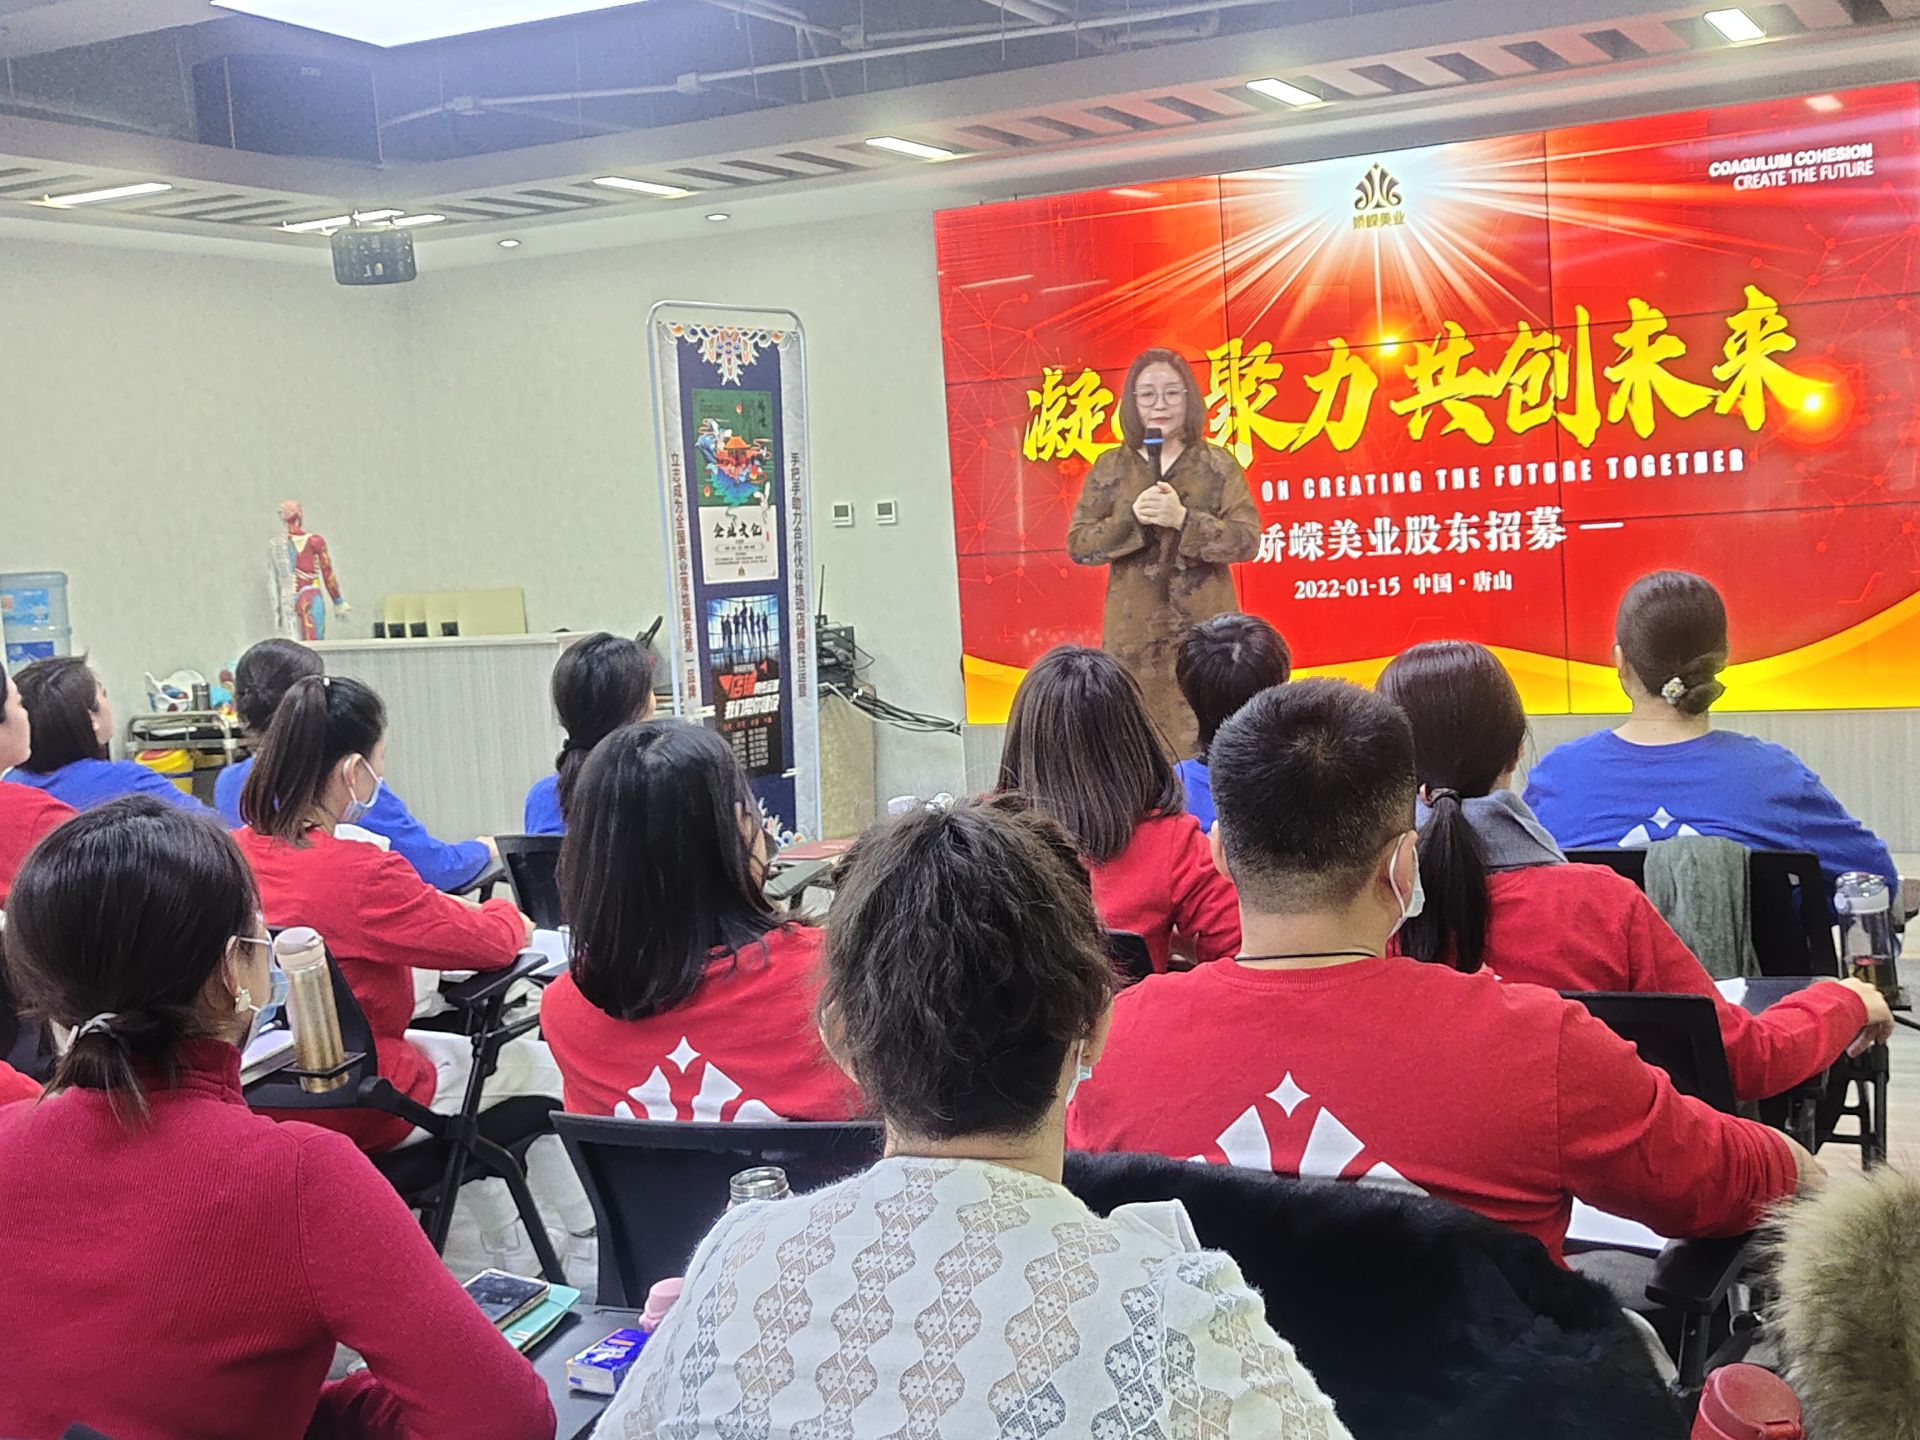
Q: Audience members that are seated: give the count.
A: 13